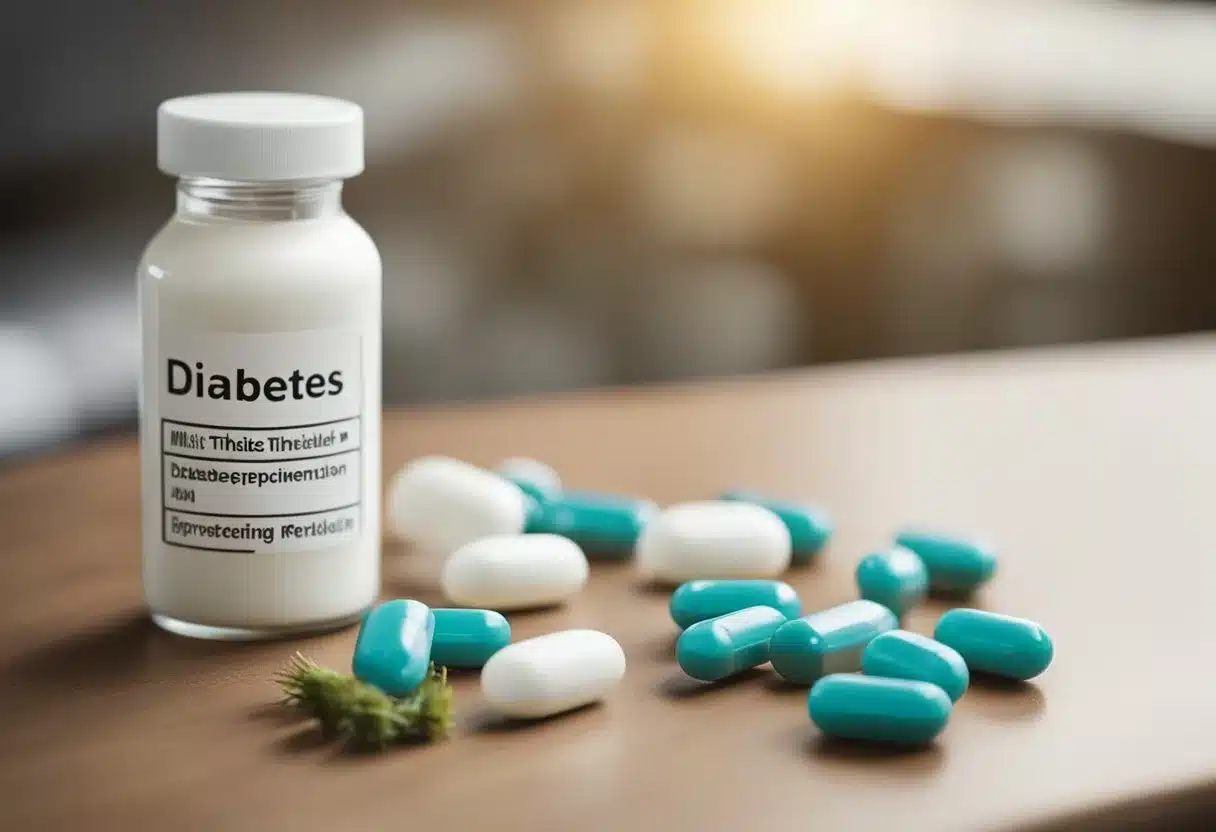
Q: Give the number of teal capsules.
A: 13